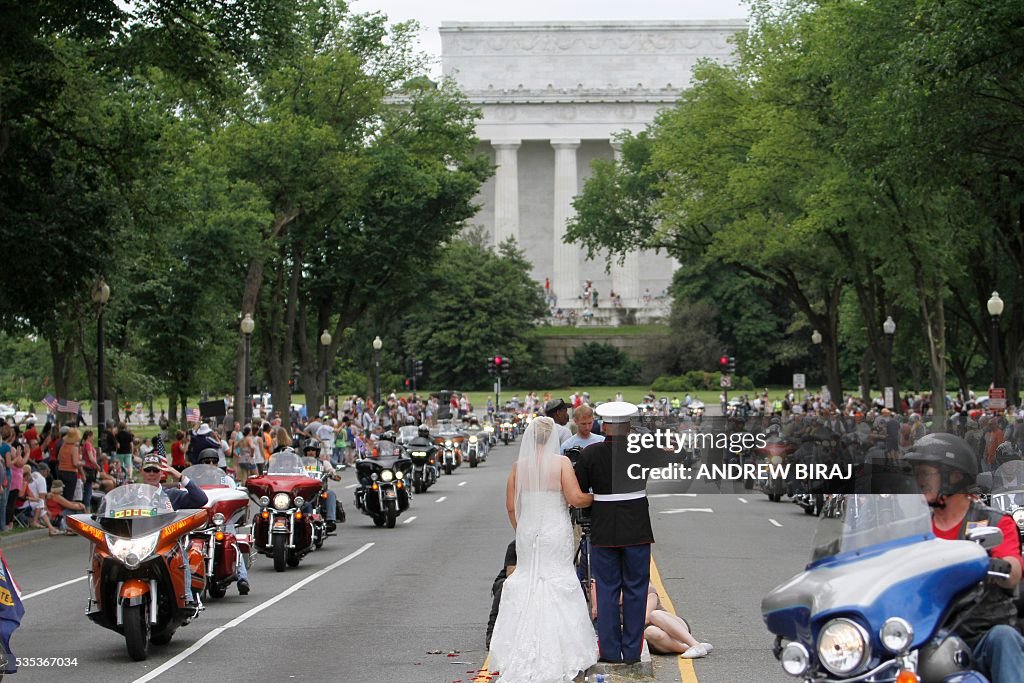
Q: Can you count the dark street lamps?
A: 7